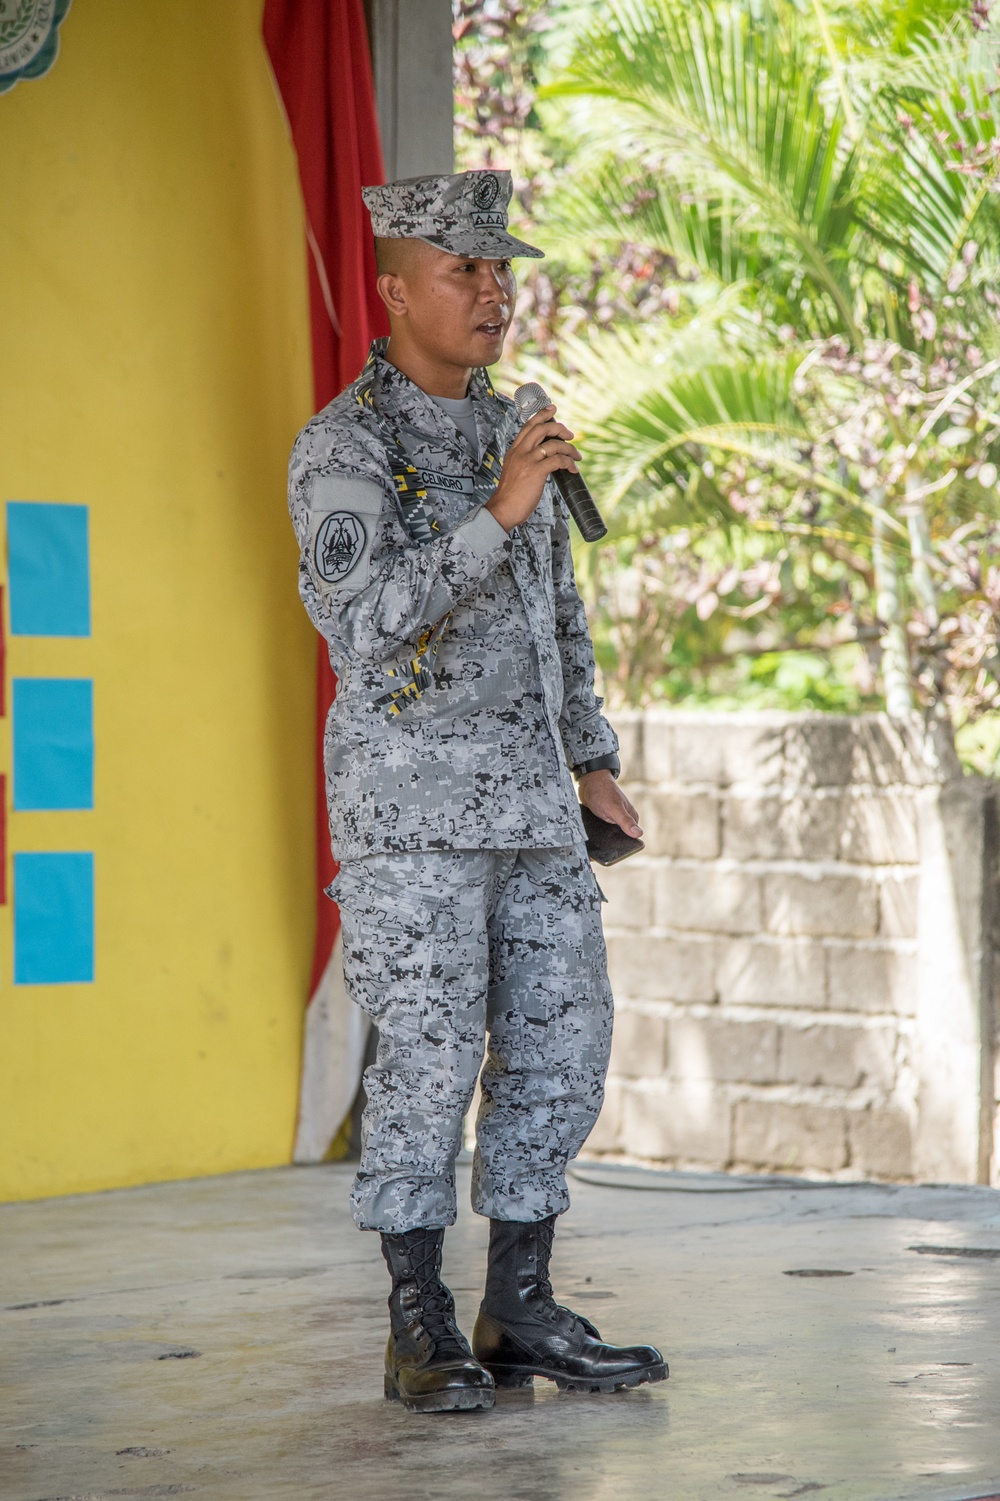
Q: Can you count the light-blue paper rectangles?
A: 3